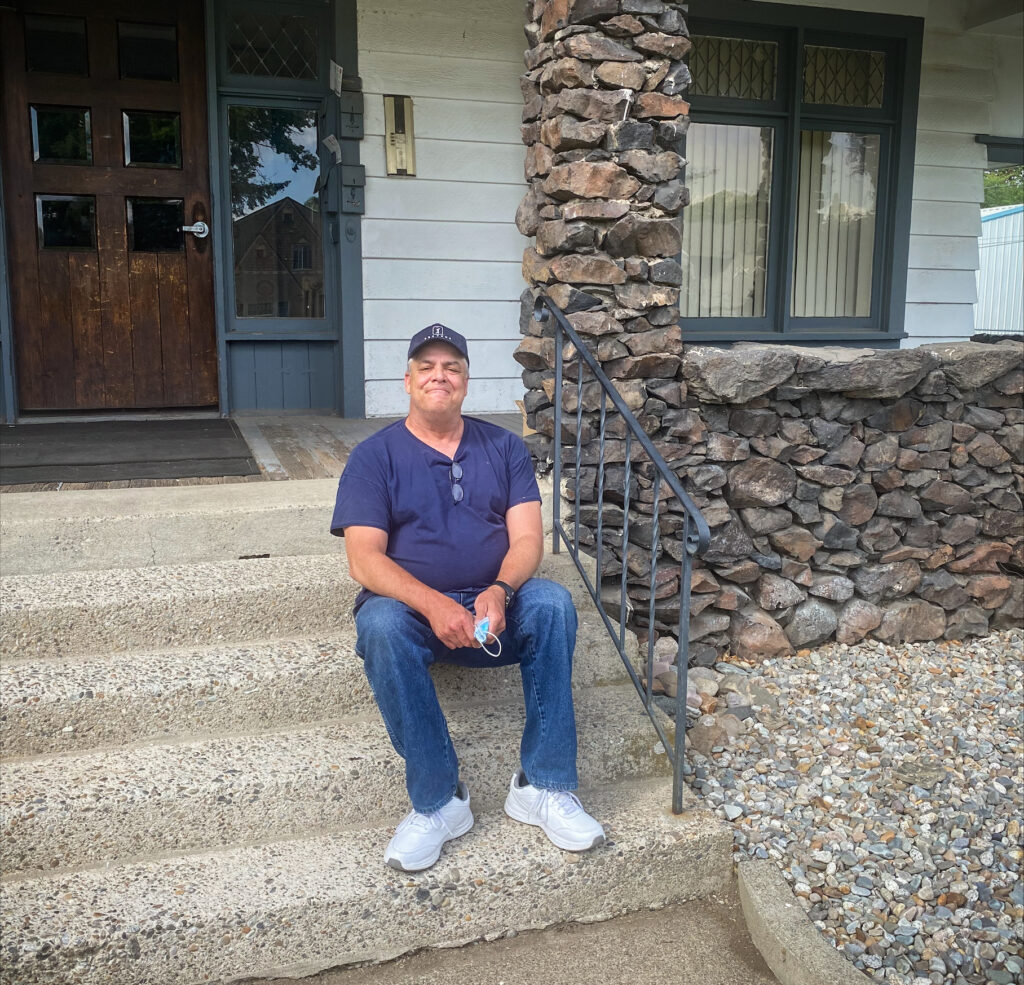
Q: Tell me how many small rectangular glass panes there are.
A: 6